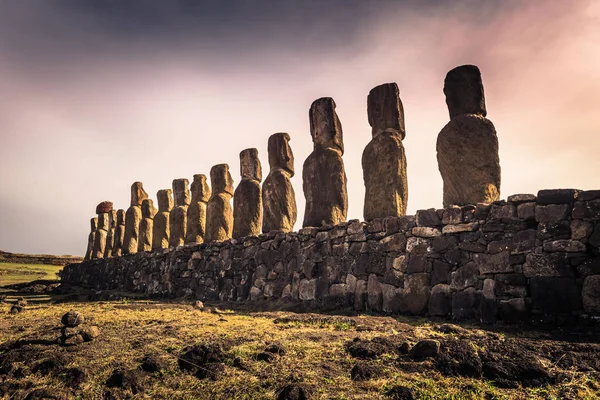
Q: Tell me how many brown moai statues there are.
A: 15